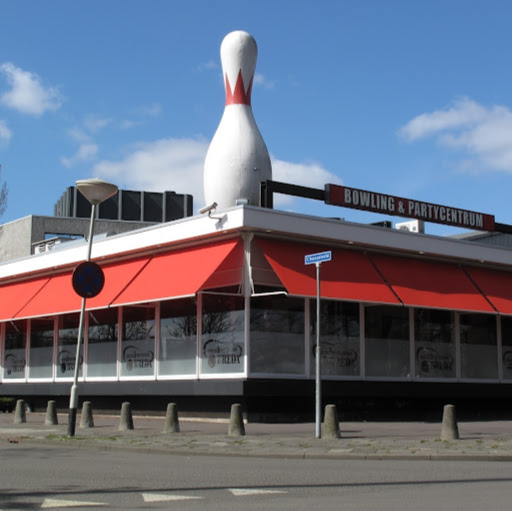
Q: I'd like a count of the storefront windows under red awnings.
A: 13